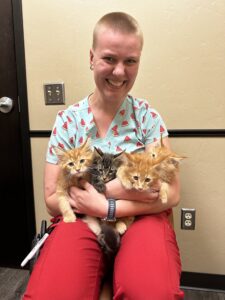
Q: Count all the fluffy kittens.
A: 4